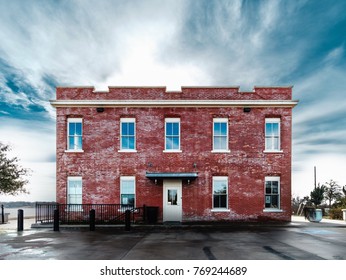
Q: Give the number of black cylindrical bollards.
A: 4